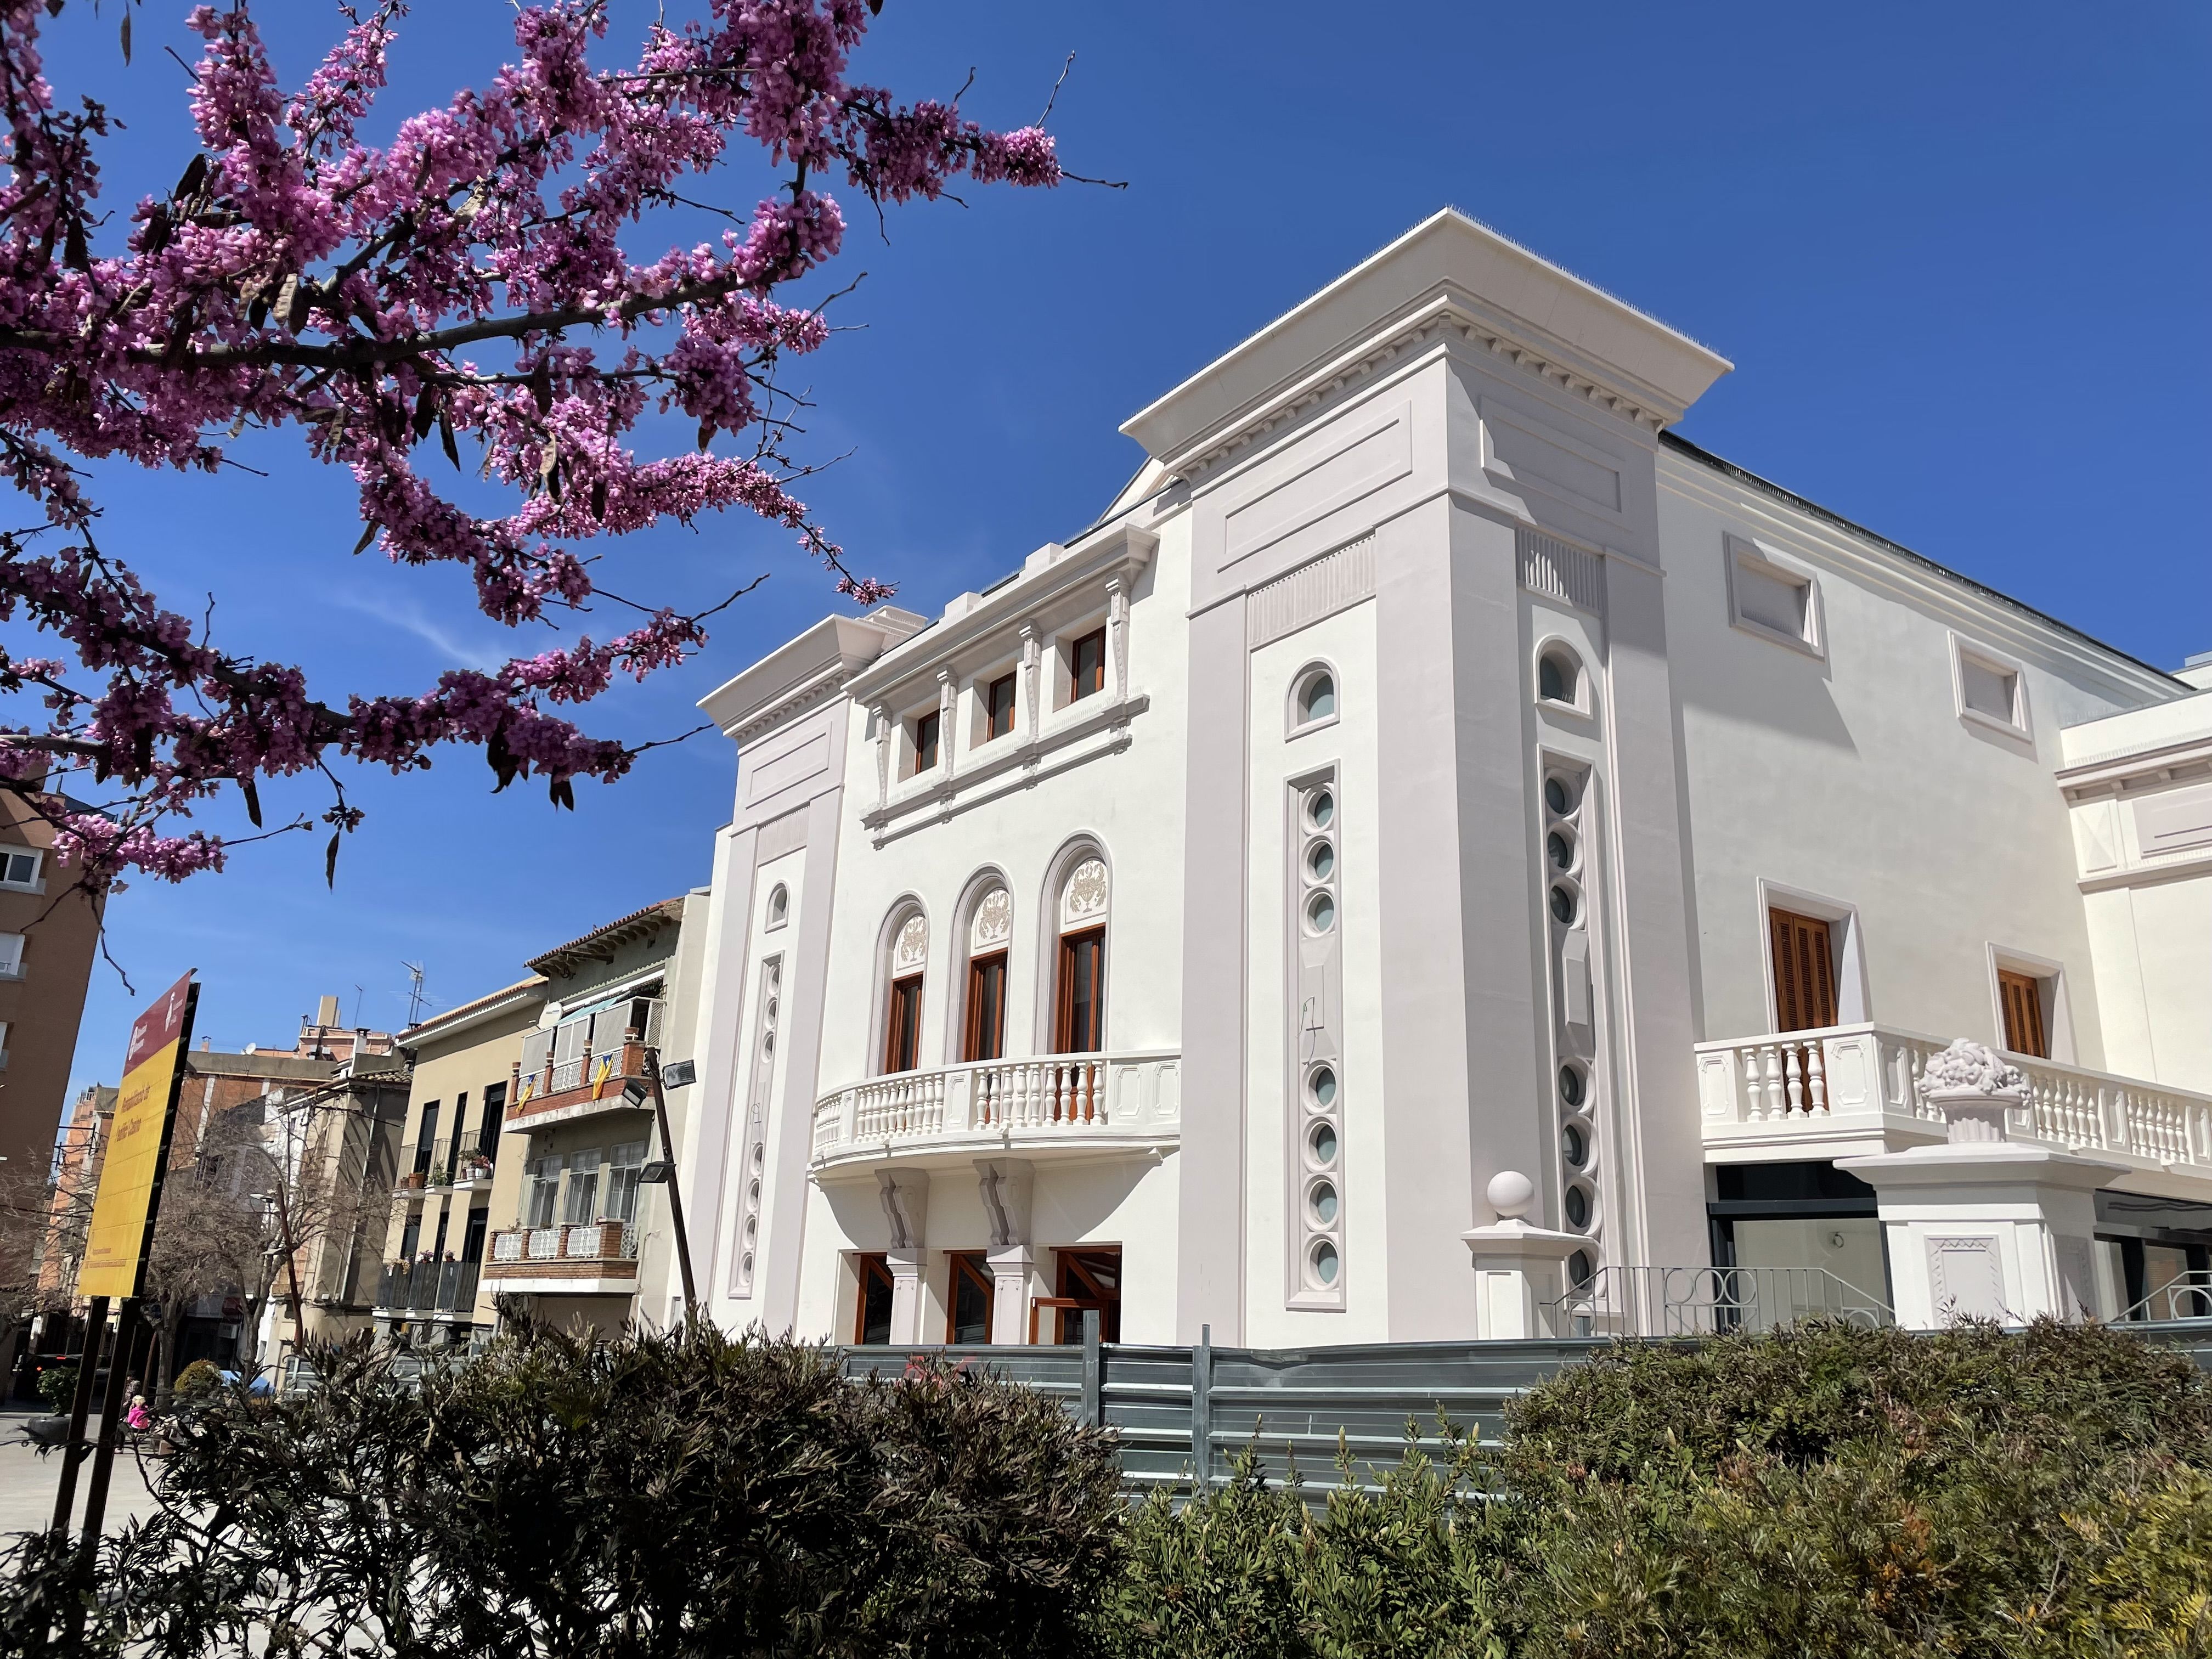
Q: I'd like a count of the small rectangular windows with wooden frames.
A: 3